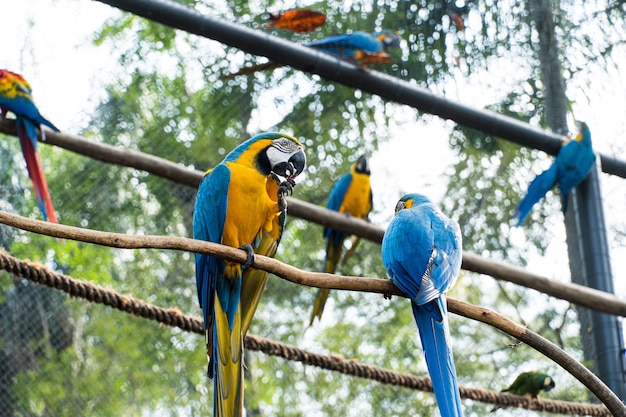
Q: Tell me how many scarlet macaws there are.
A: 1